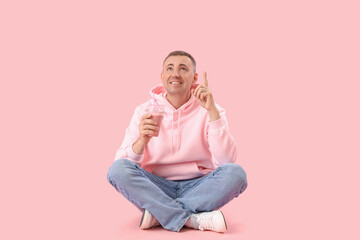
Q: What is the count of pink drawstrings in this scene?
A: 2